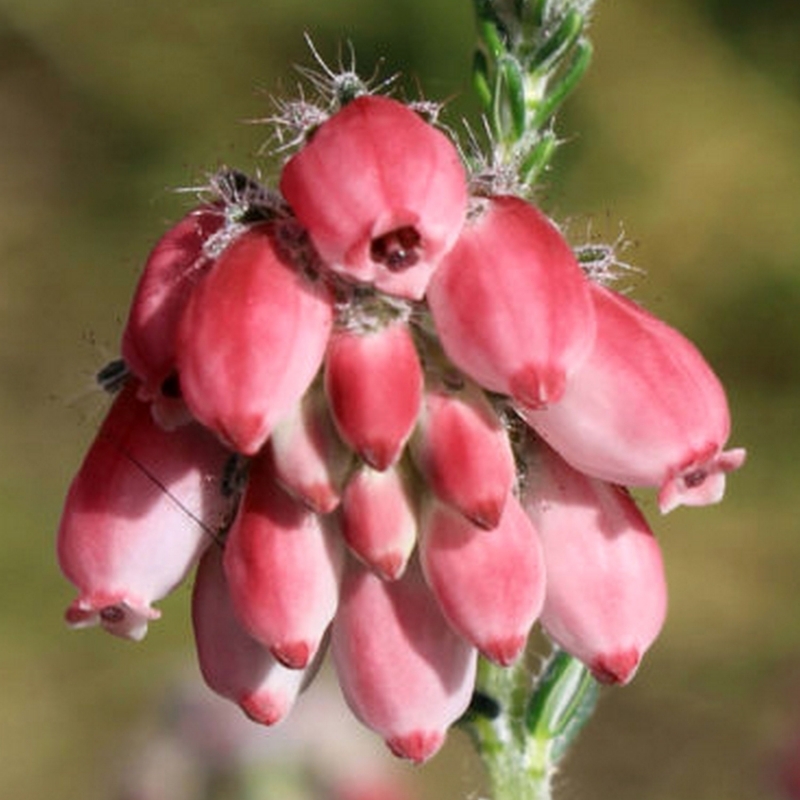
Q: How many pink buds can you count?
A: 15